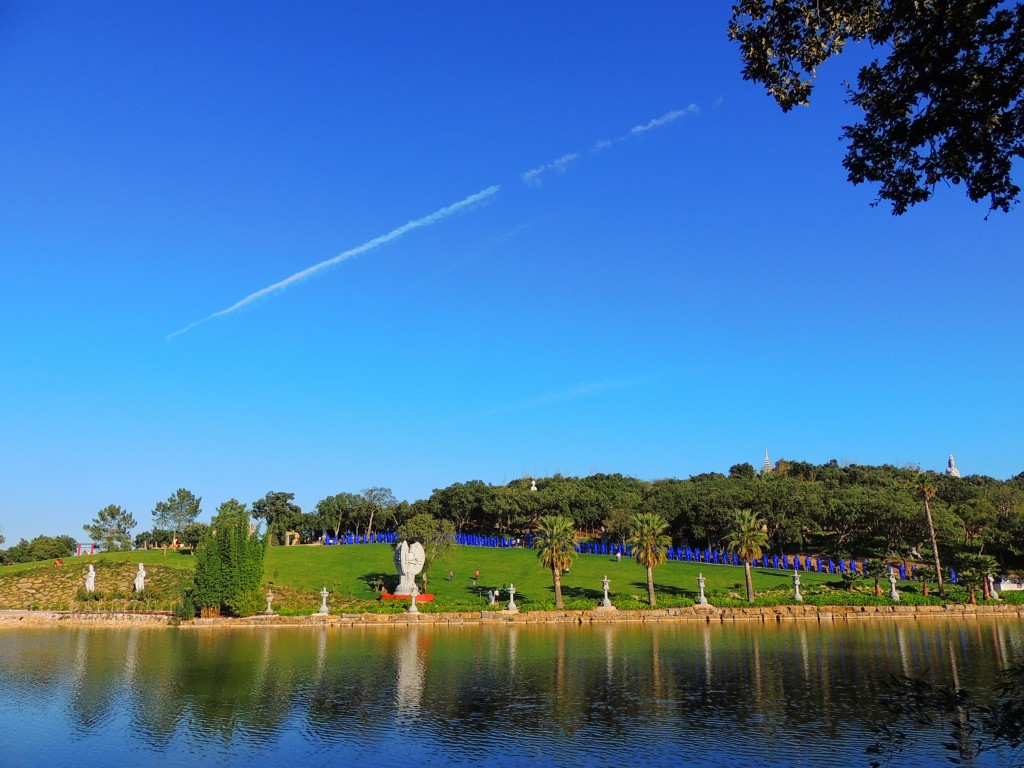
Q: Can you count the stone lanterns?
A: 9